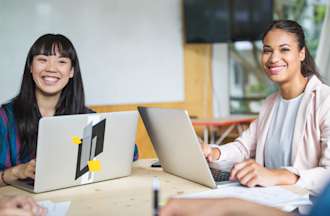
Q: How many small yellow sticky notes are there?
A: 2